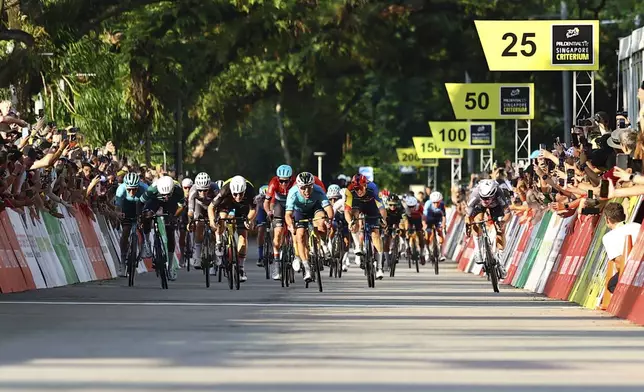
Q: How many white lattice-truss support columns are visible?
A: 5